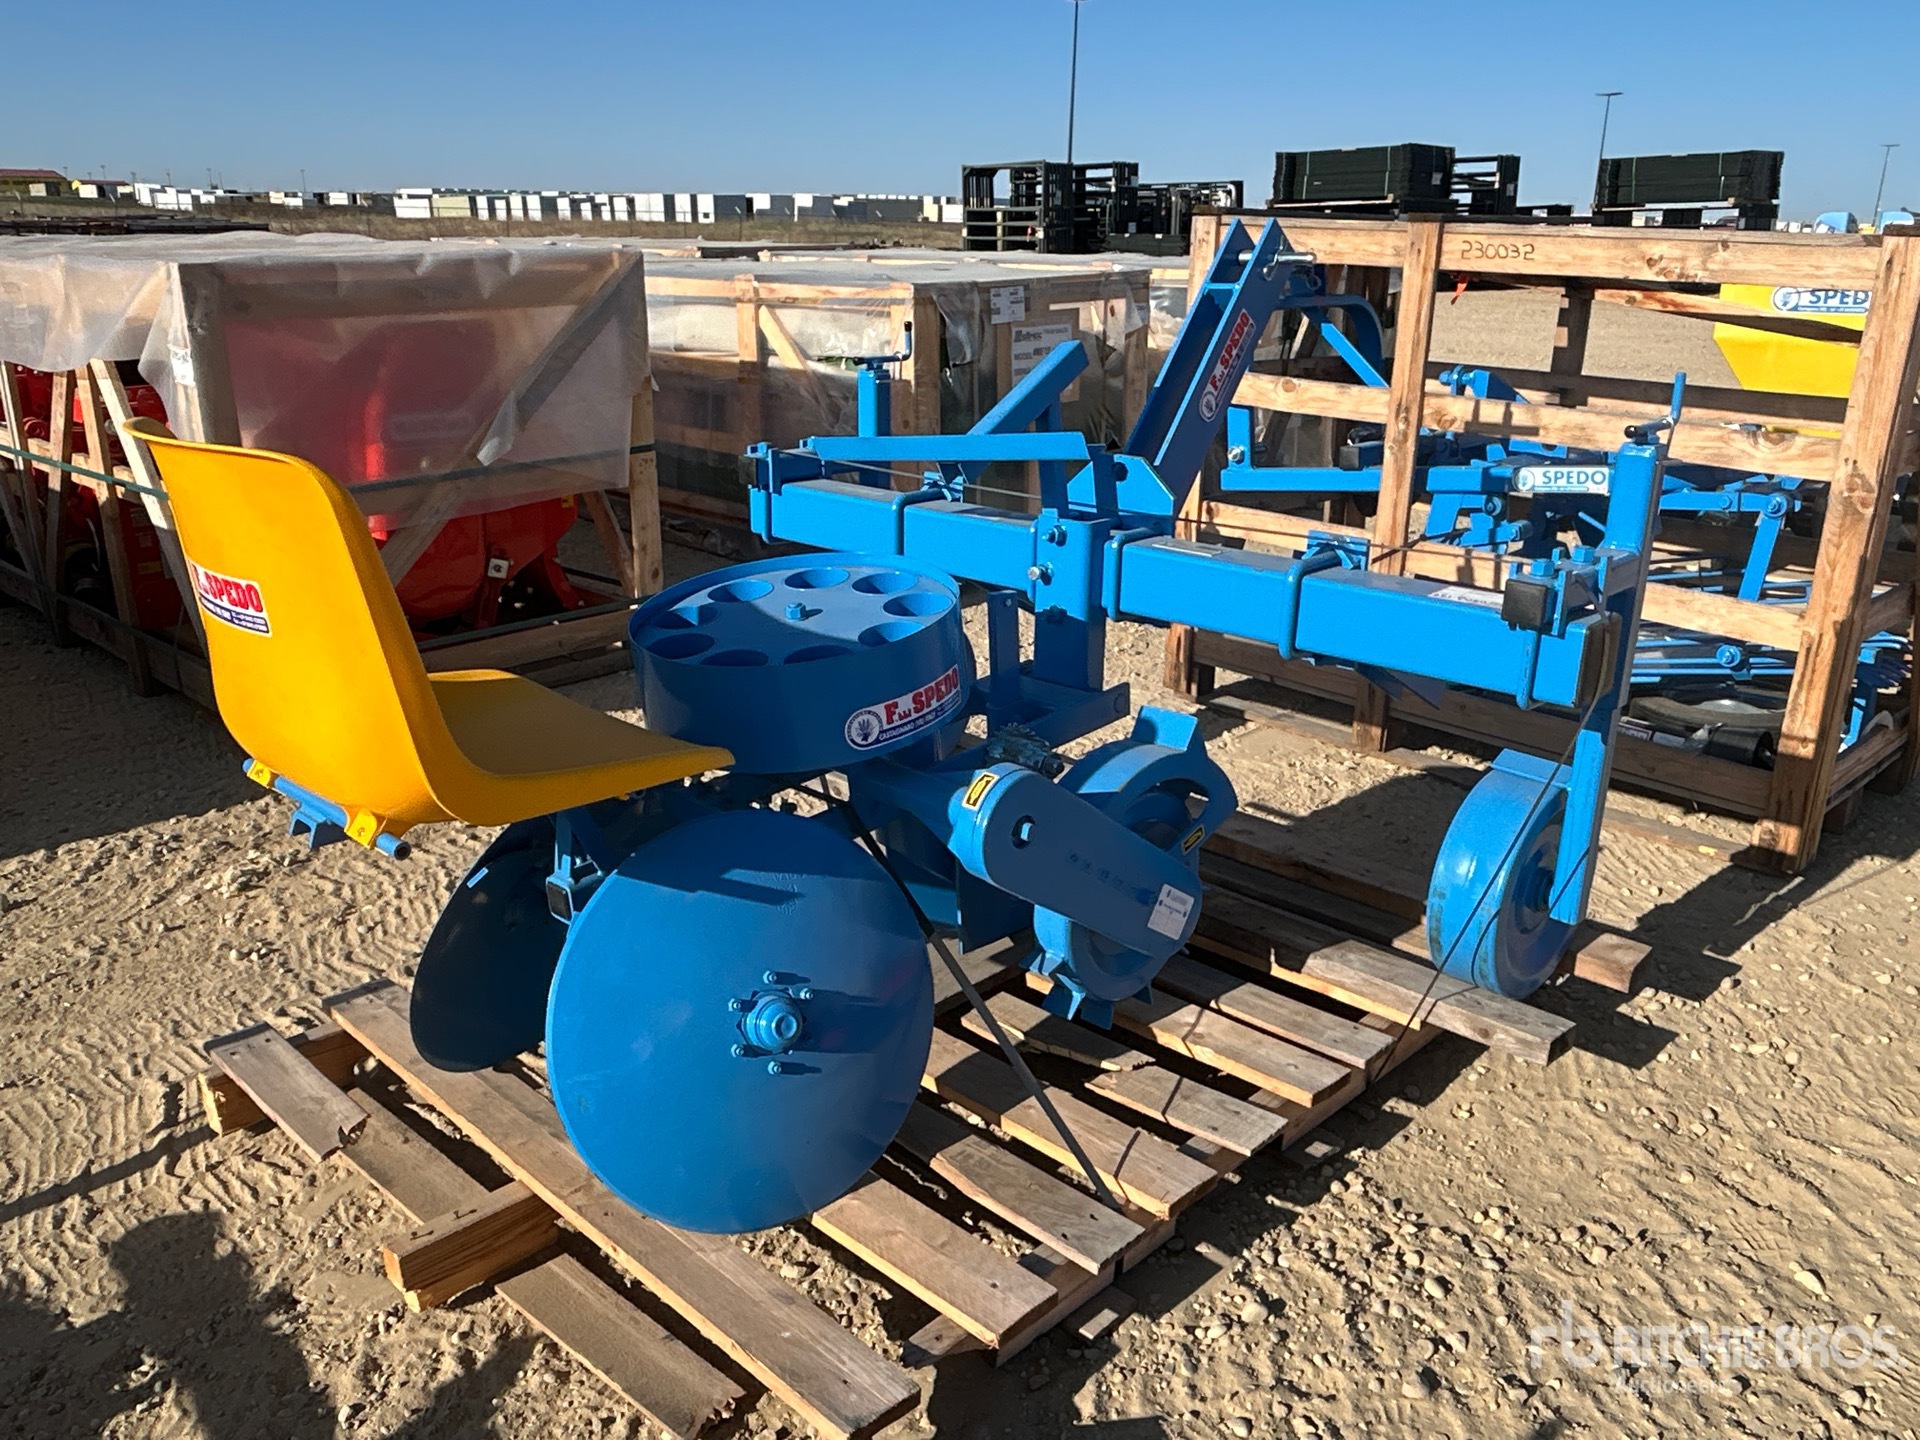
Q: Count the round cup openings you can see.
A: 9